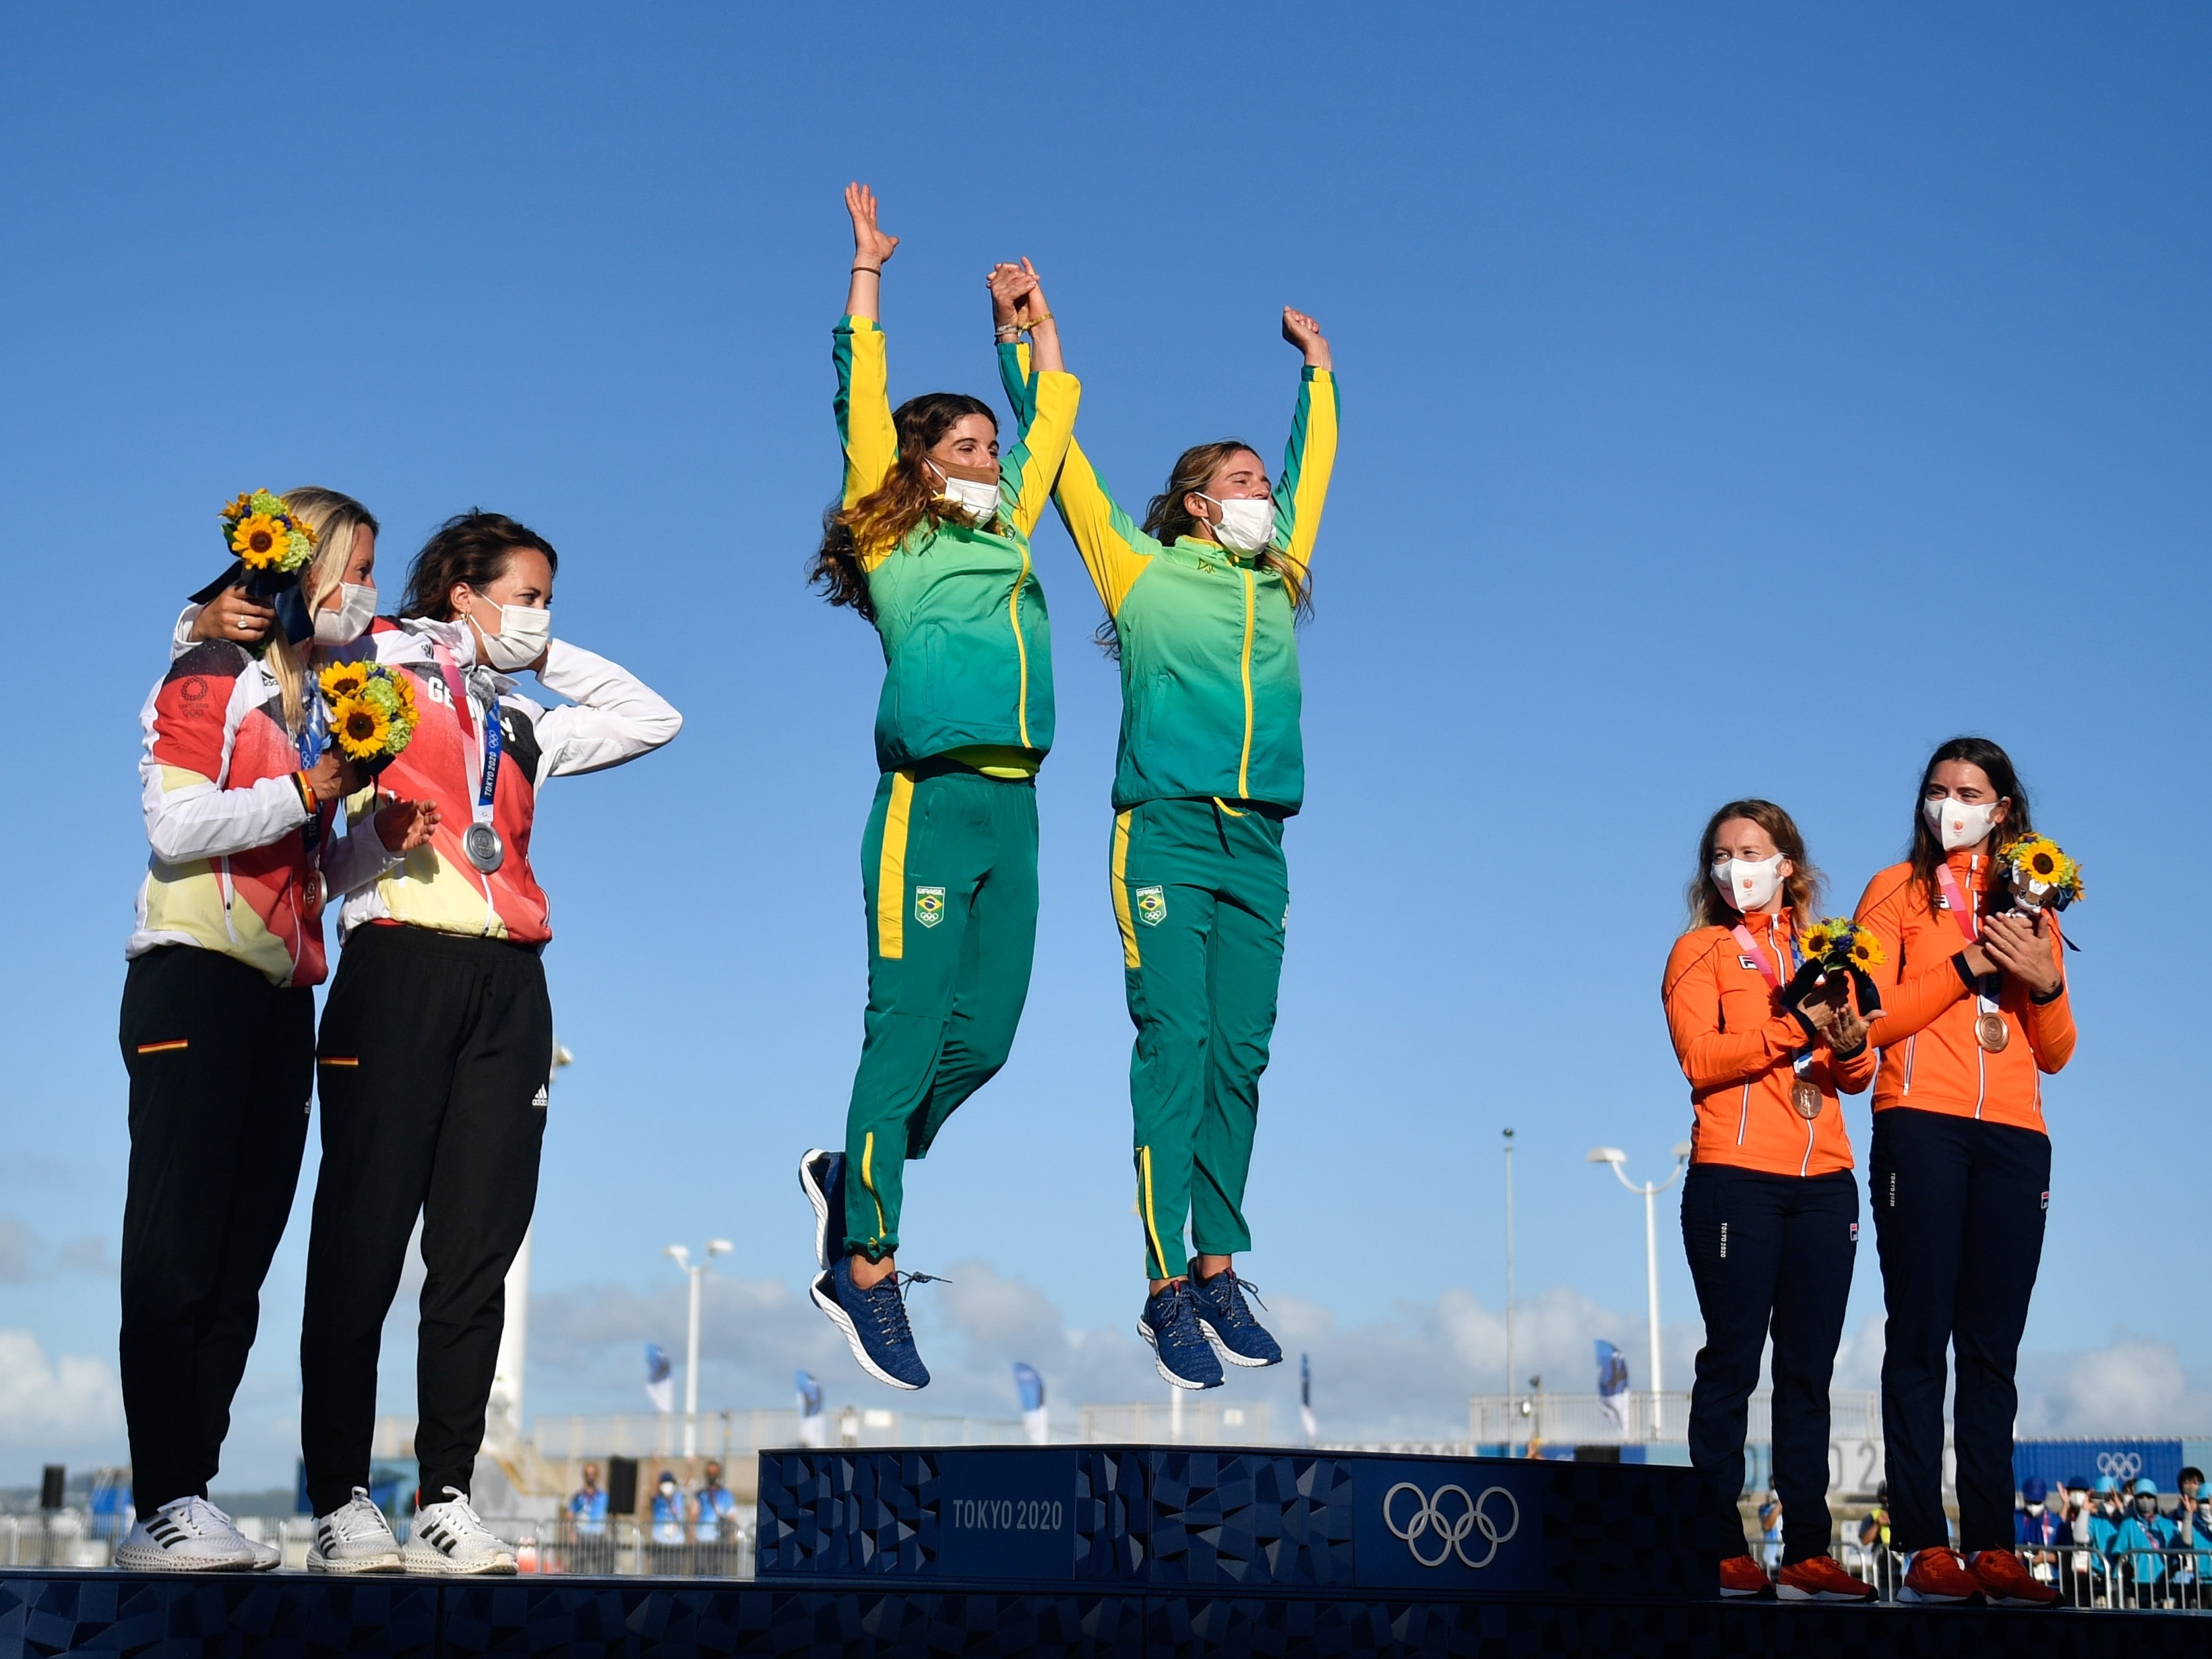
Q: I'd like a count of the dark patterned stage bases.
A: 2